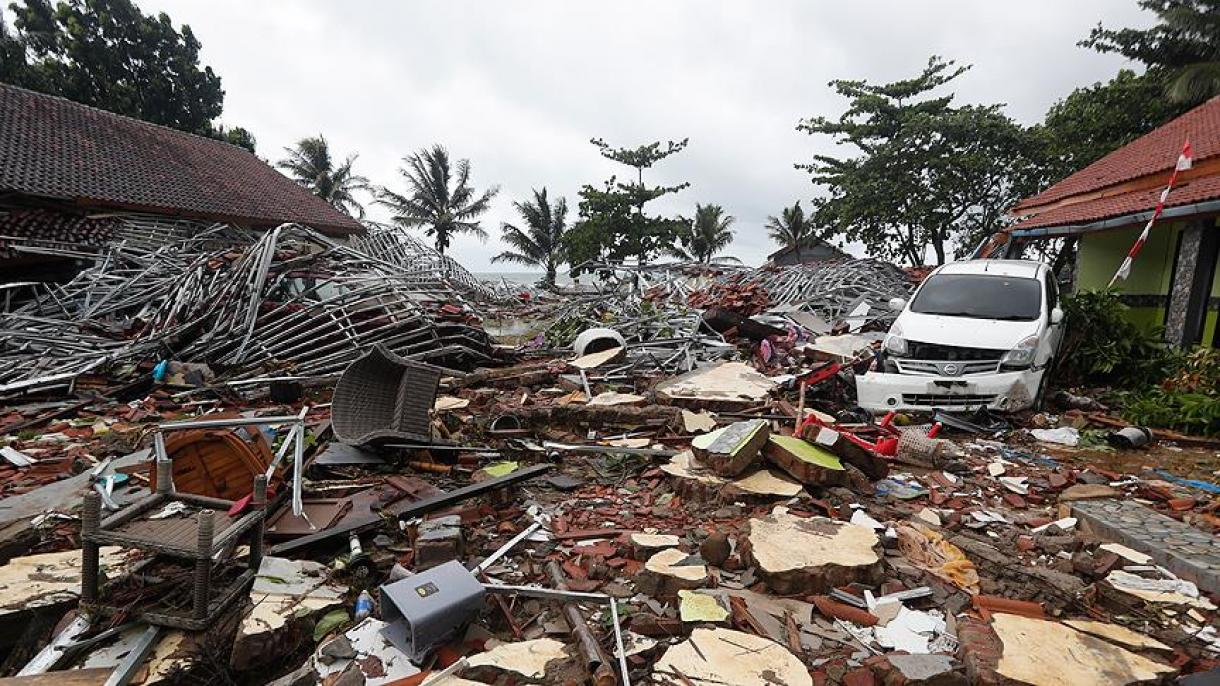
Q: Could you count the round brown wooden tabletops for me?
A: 1